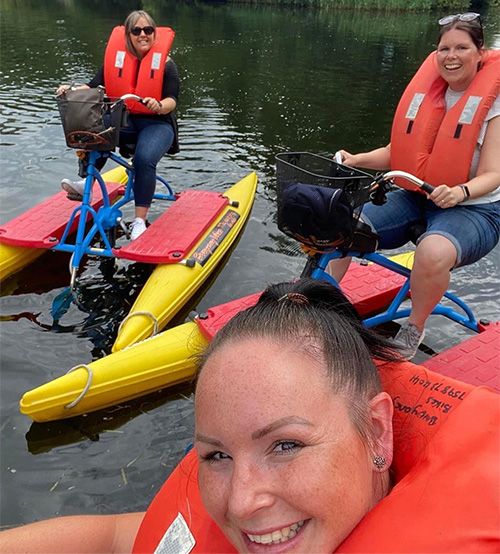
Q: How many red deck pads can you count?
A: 4